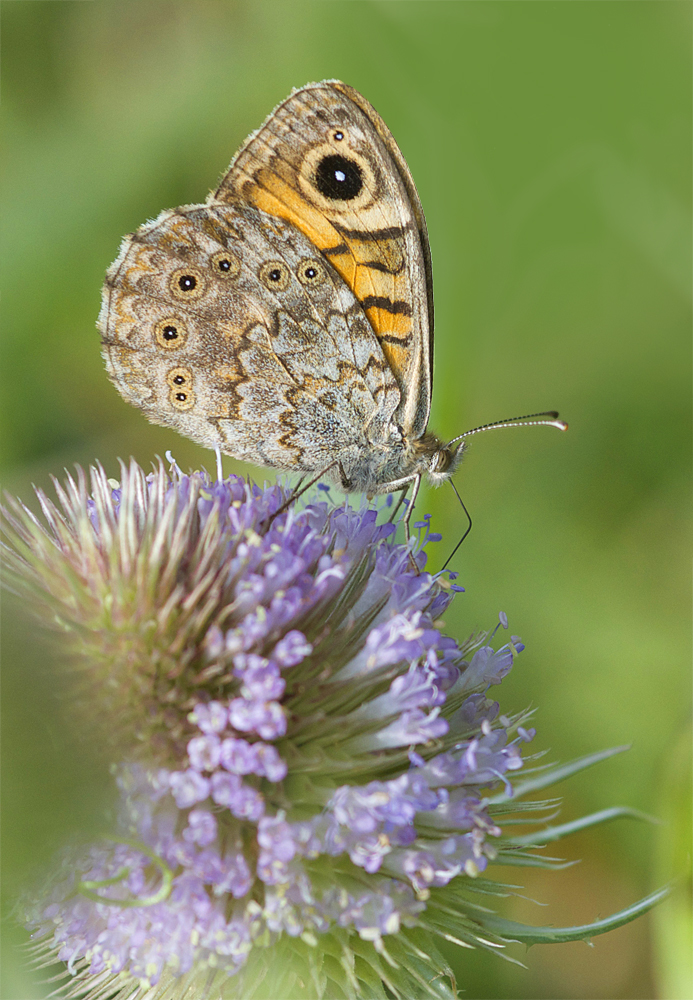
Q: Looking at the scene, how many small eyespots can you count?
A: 8